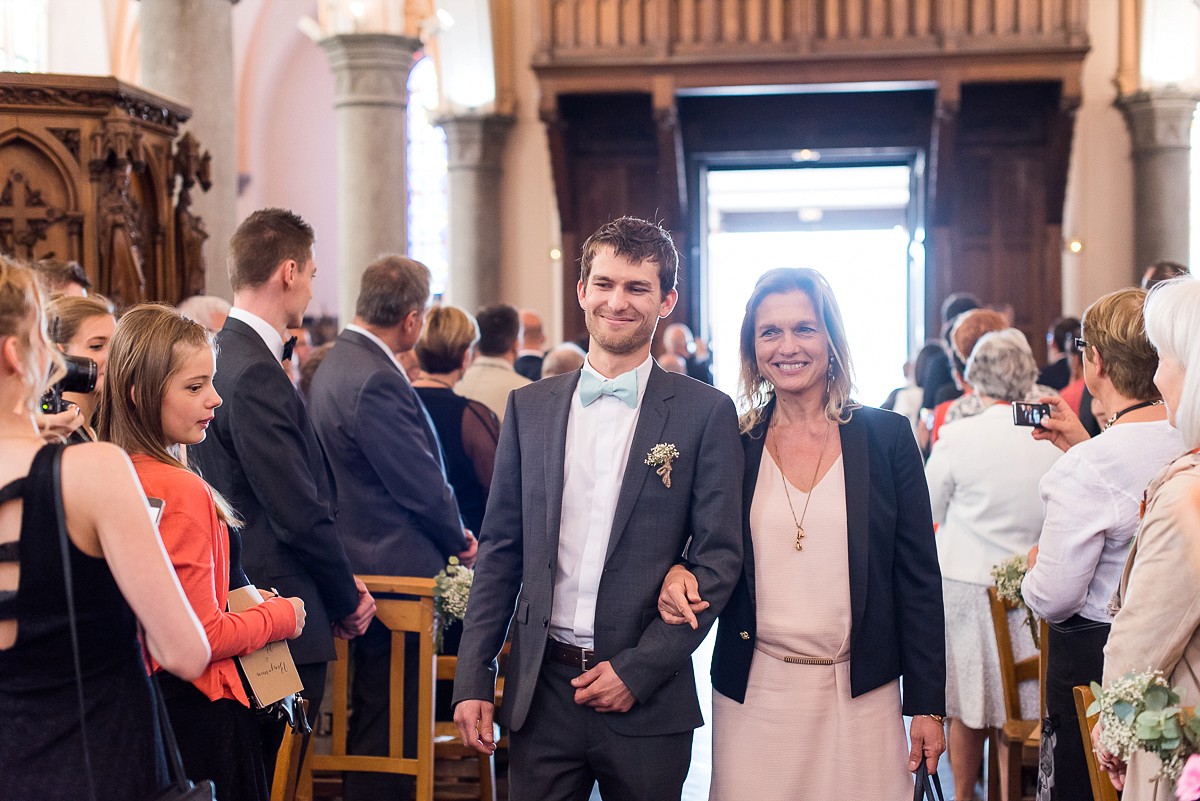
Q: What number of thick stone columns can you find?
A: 4